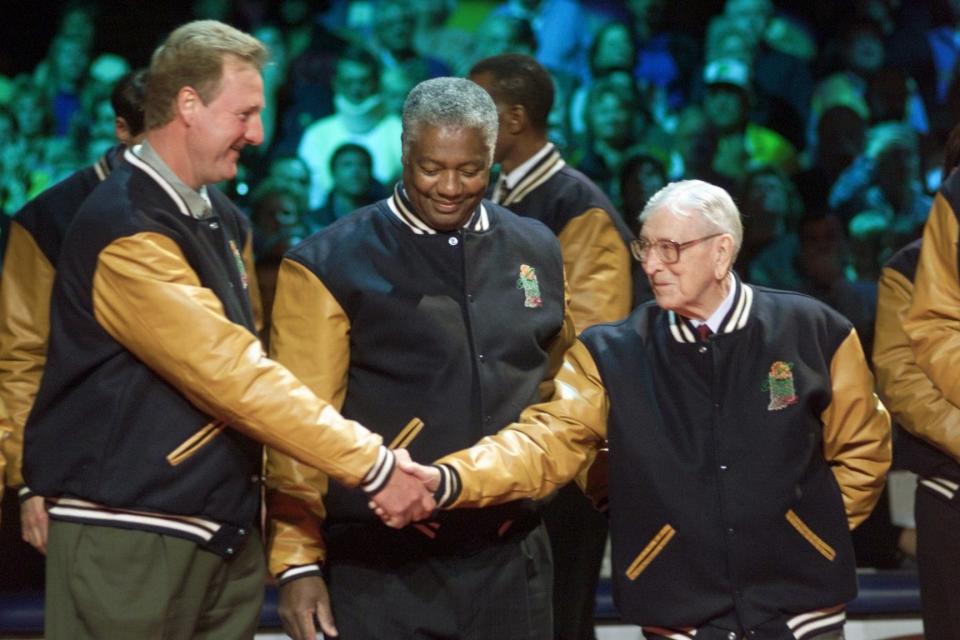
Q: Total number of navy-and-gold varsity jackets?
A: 7